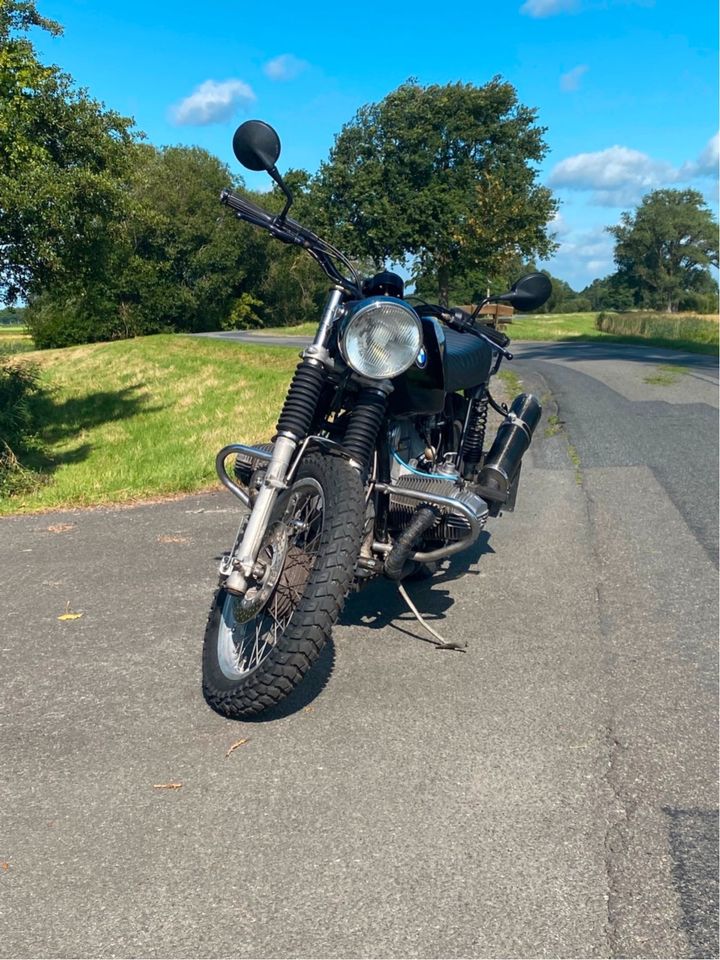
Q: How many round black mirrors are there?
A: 2